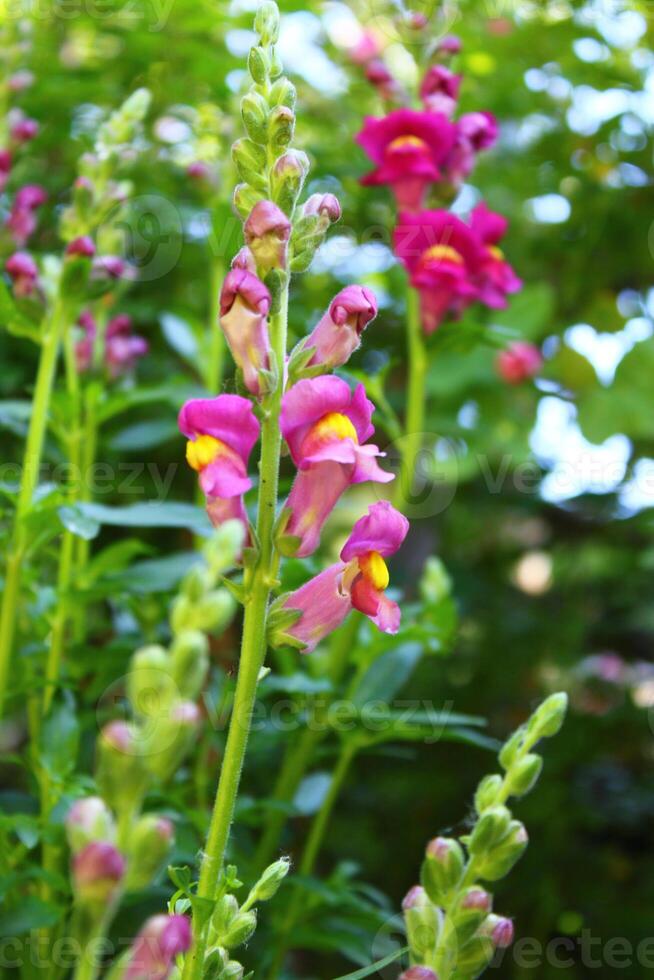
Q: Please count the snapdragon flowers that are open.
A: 6